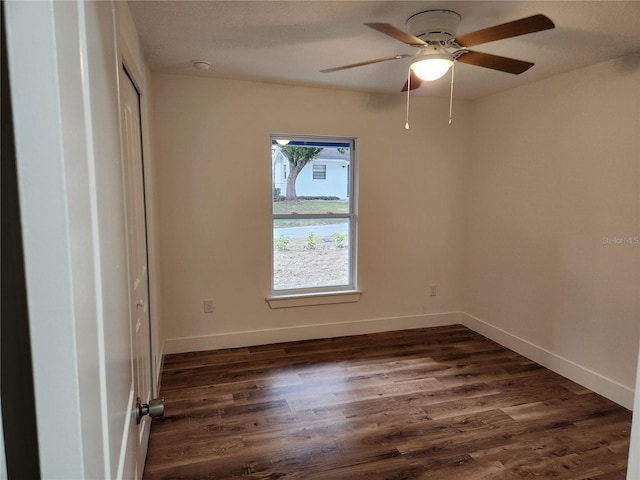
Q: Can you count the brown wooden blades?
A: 5